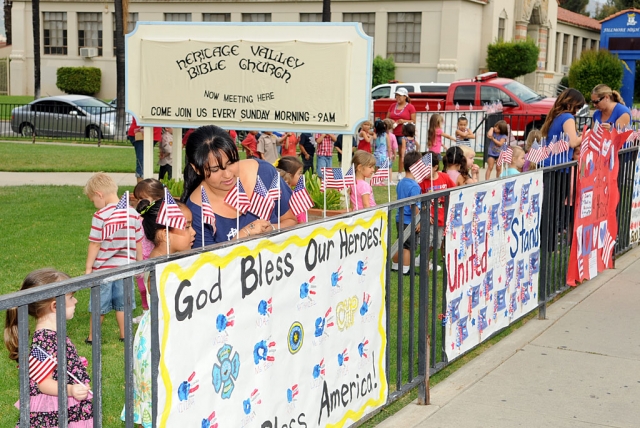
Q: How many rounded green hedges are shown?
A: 4